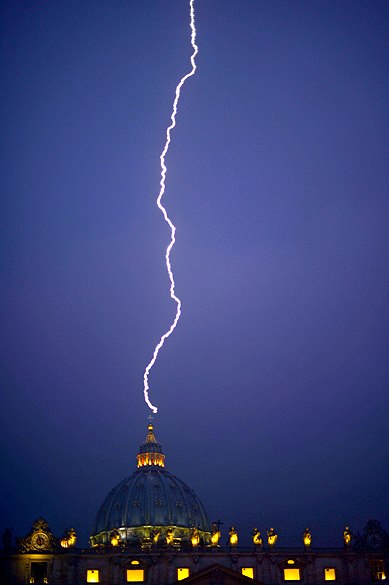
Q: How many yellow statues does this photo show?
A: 11